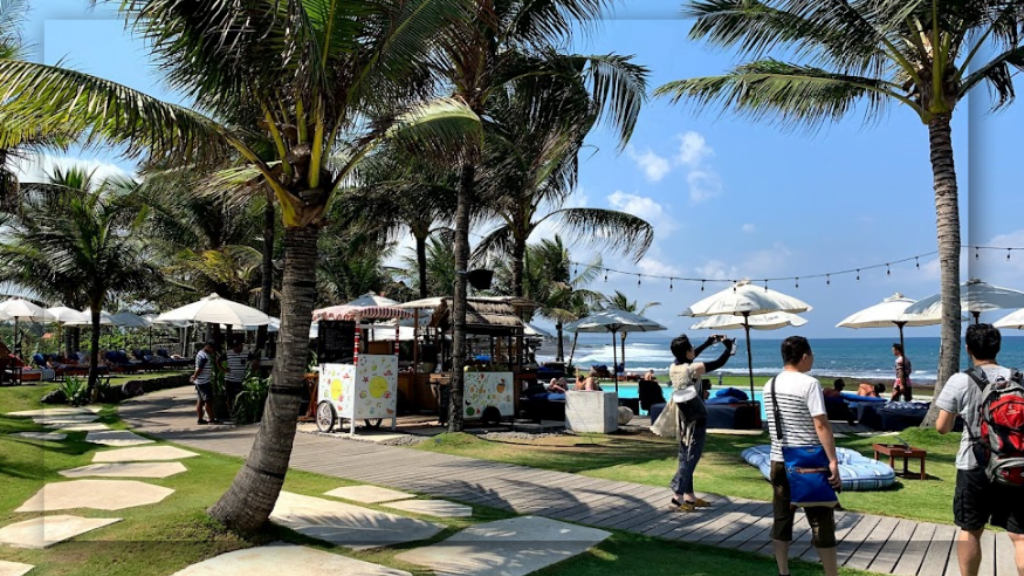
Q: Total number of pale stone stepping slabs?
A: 15